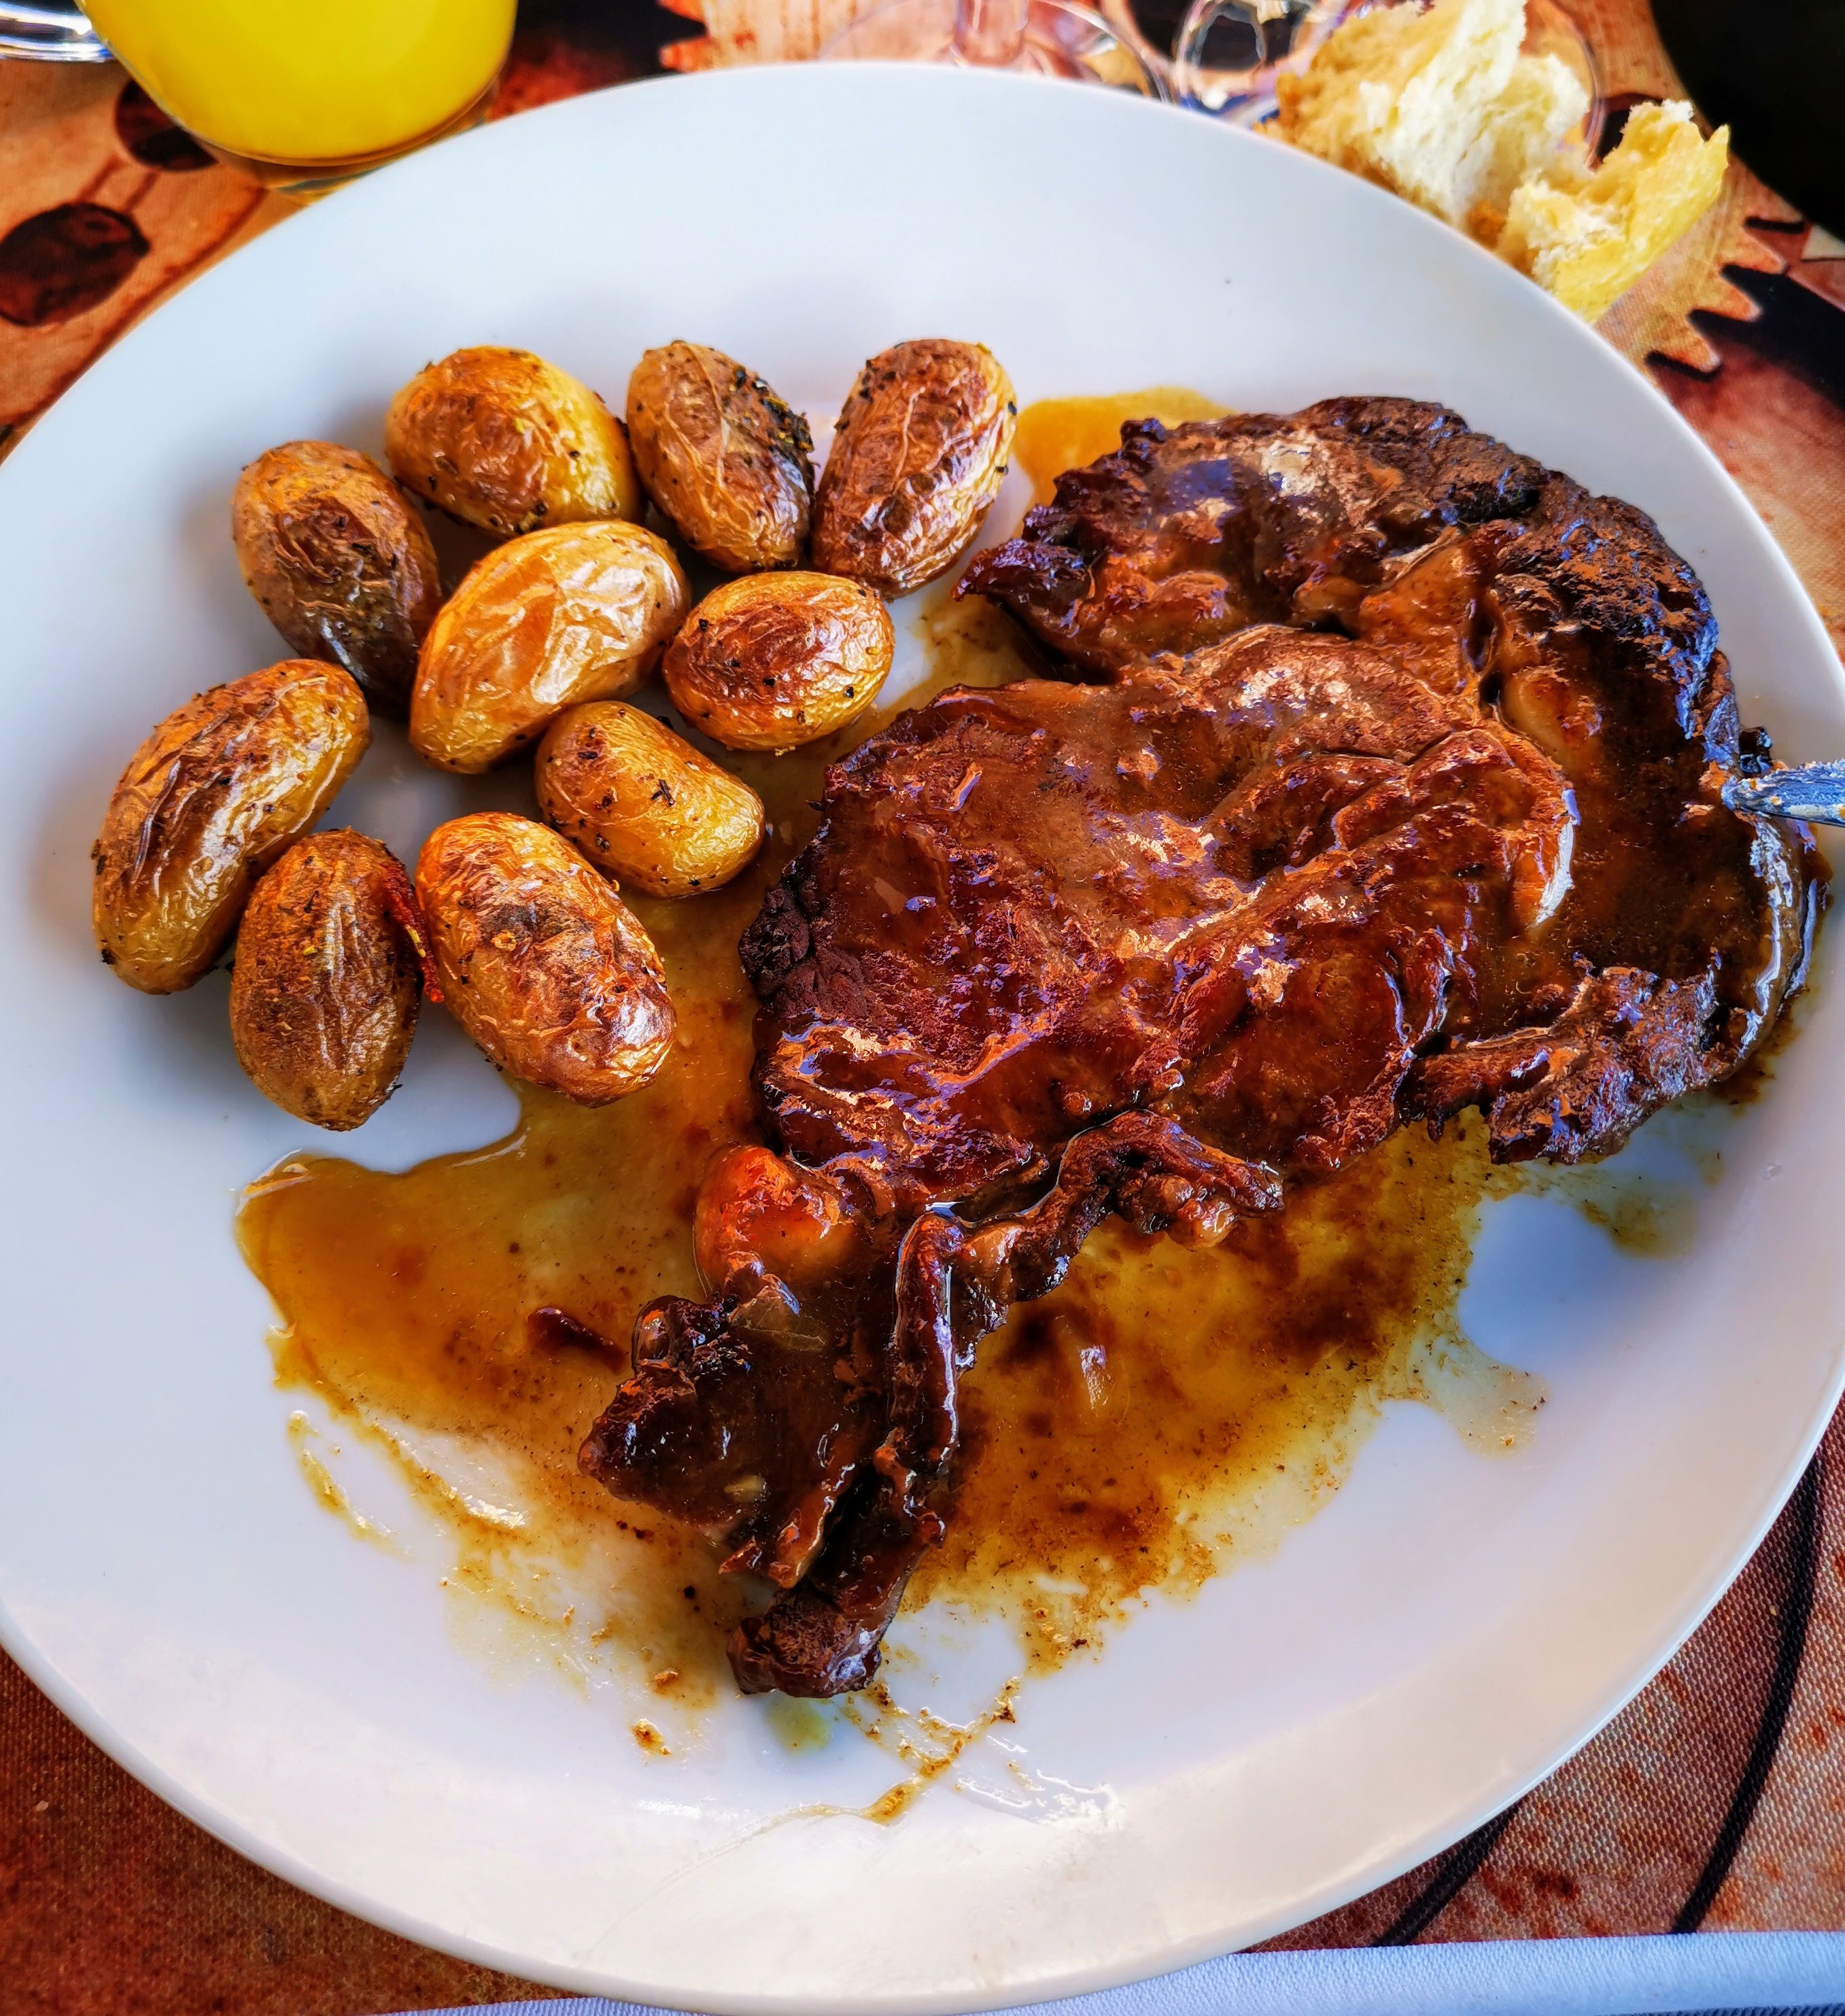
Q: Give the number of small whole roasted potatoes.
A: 10